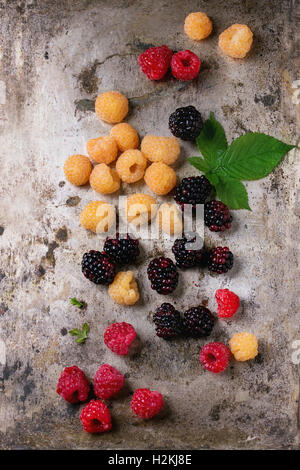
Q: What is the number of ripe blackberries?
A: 10